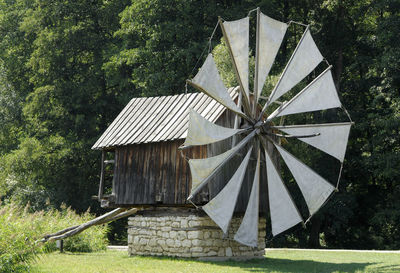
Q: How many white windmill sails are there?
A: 12